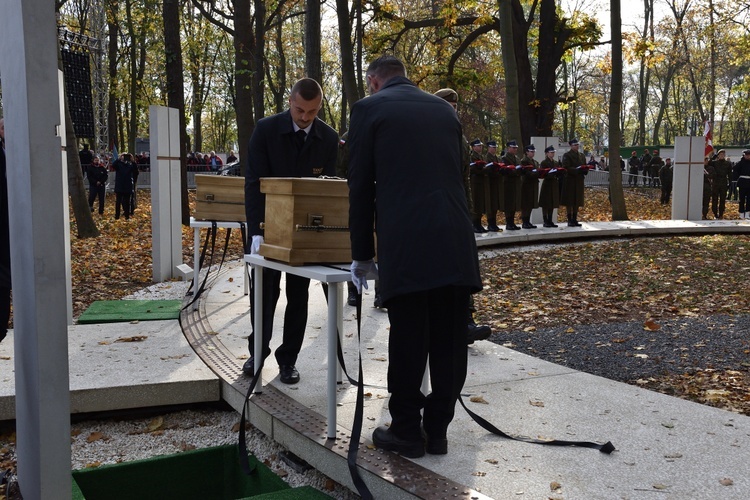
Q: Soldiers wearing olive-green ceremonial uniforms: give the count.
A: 6